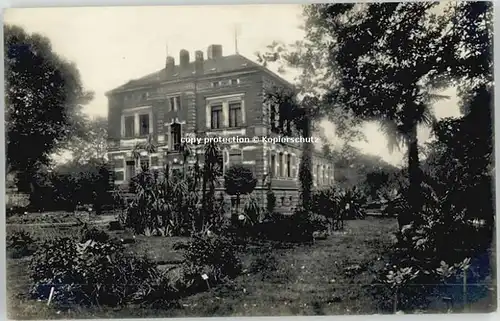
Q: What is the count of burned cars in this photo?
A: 0